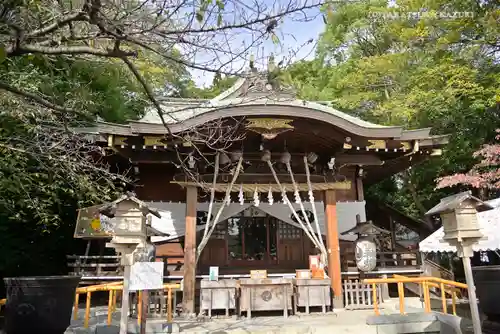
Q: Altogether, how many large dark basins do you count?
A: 2